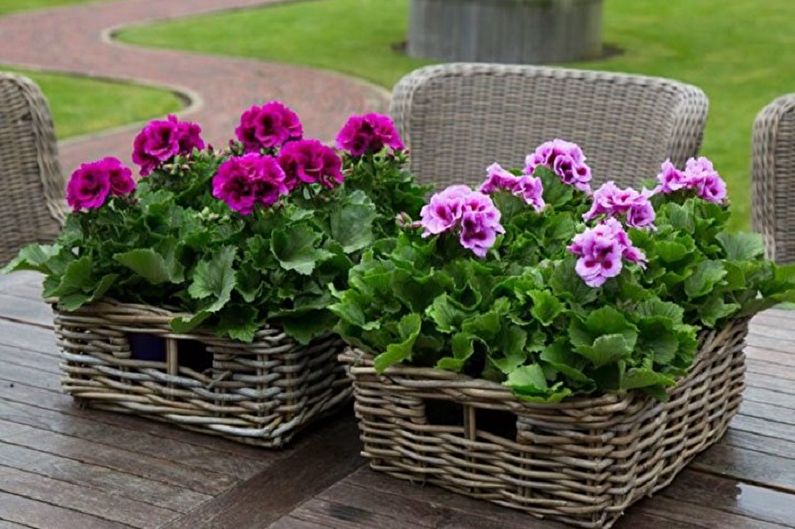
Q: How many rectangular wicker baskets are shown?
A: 2